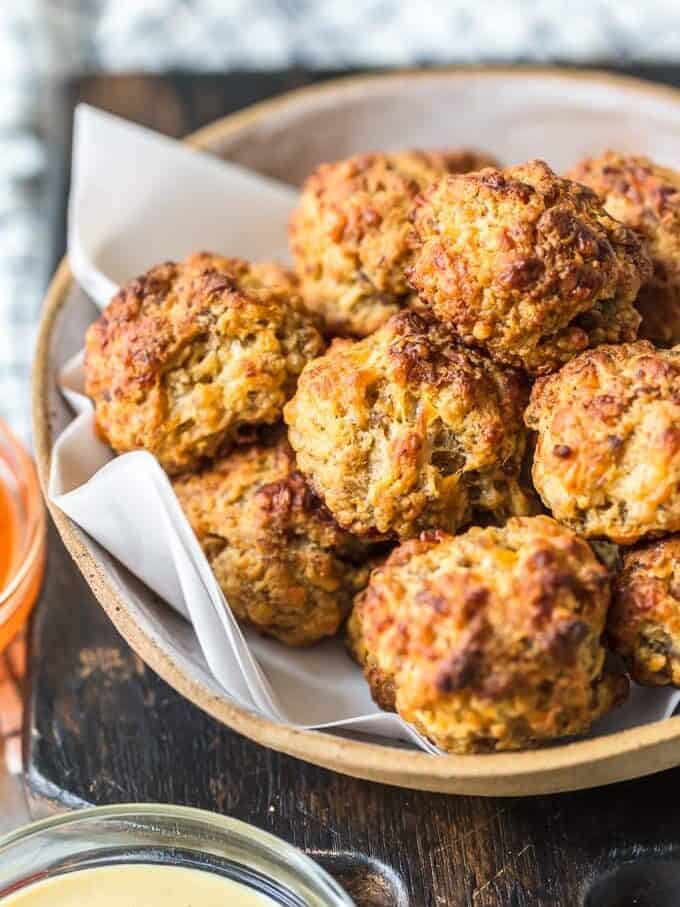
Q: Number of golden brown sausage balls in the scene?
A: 9